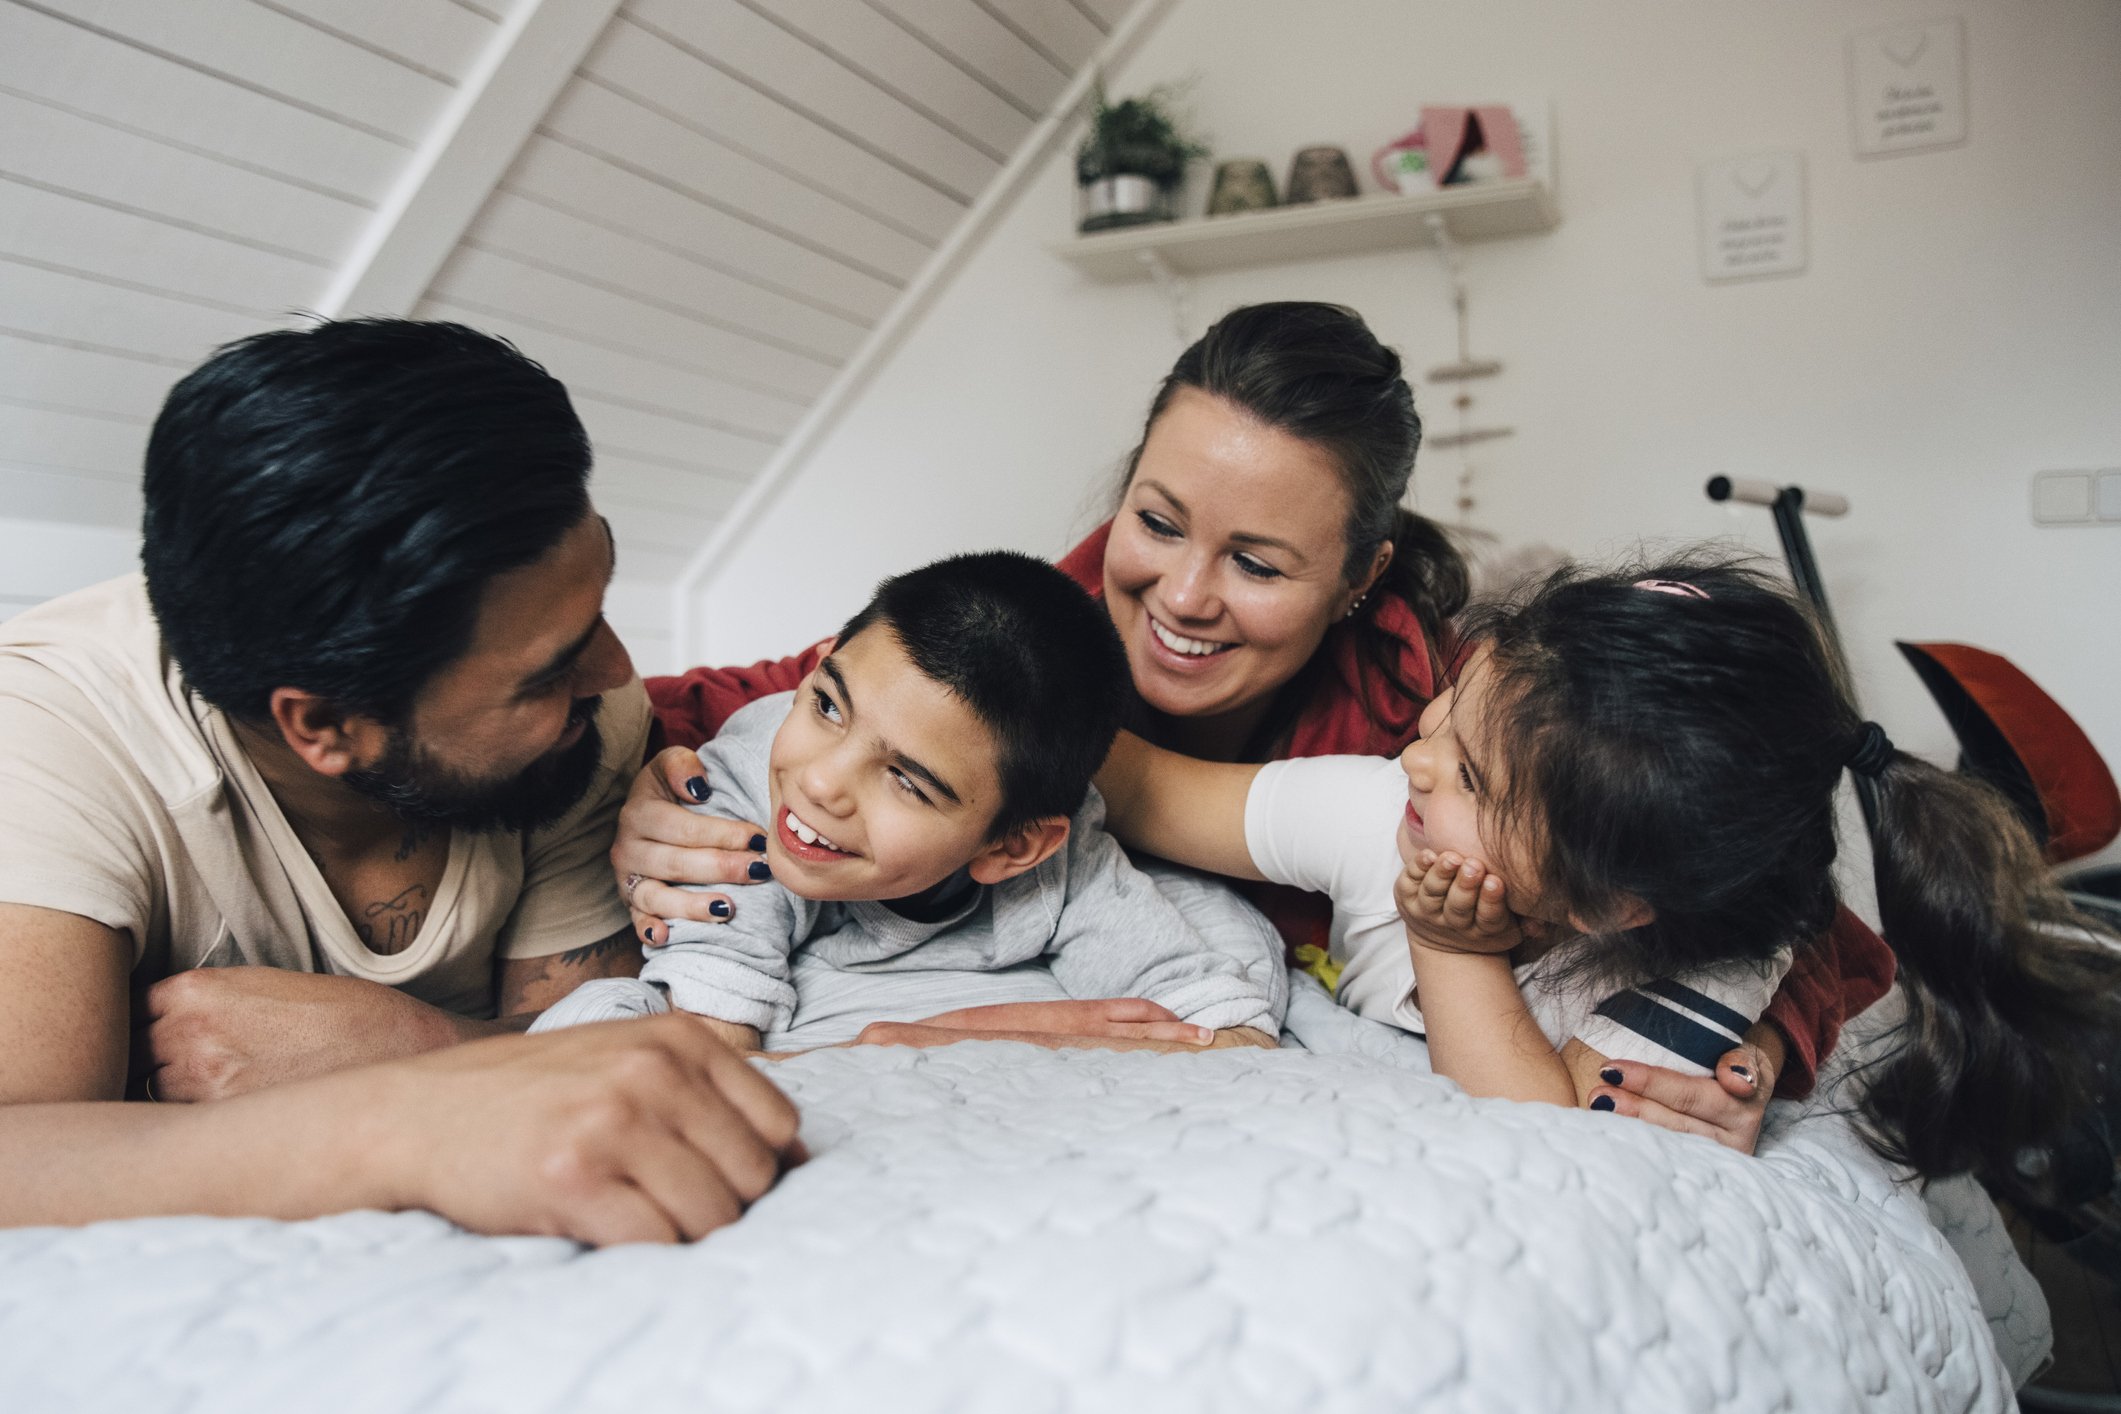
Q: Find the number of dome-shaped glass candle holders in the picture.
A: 2